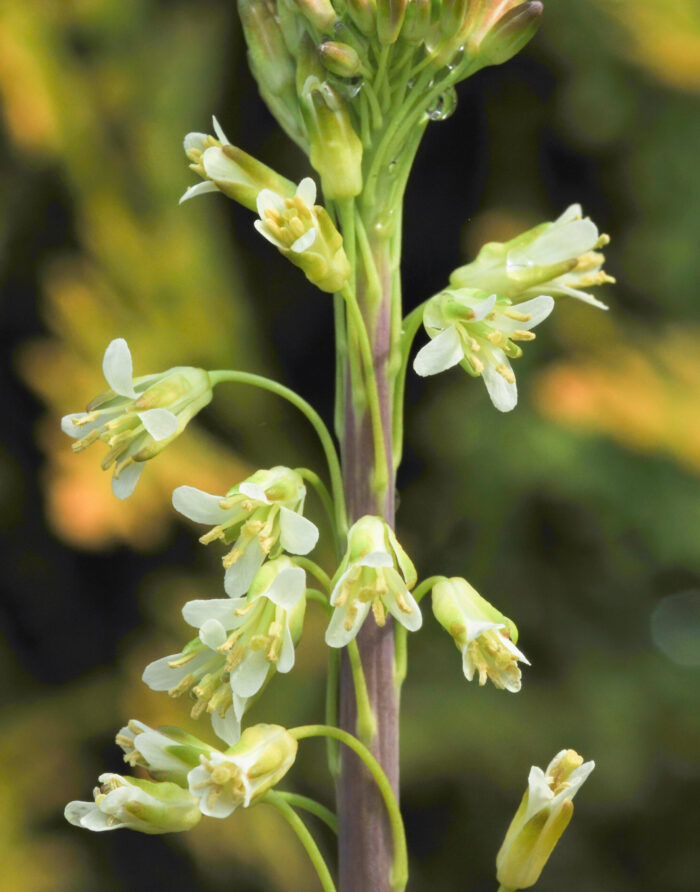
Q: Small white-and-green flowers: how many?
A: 14